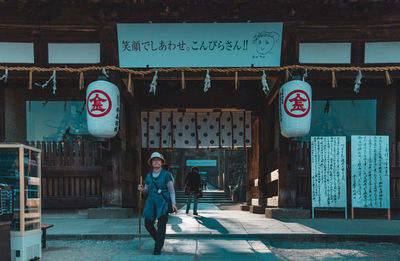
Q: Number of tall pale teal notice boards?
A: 2